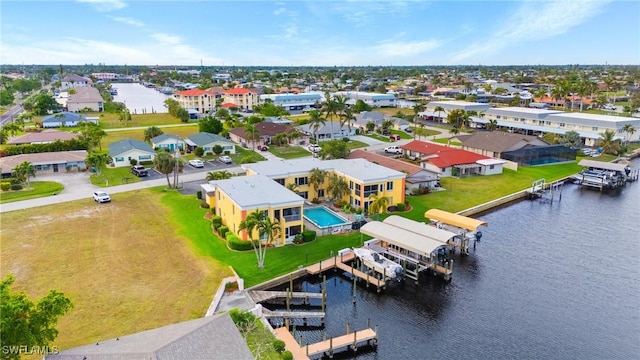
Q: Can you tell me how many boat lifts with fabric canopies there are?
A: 4